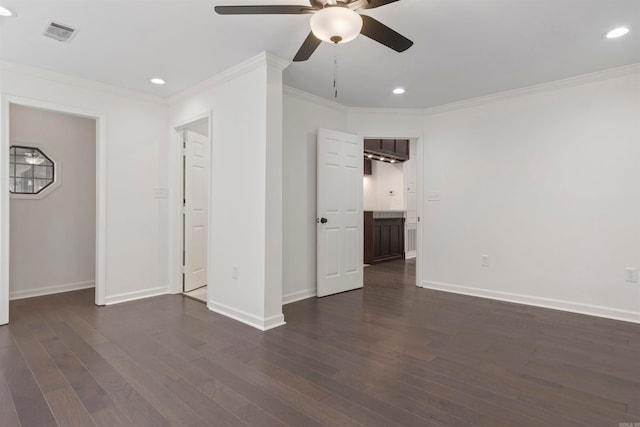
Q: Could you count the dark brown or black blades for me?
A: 4